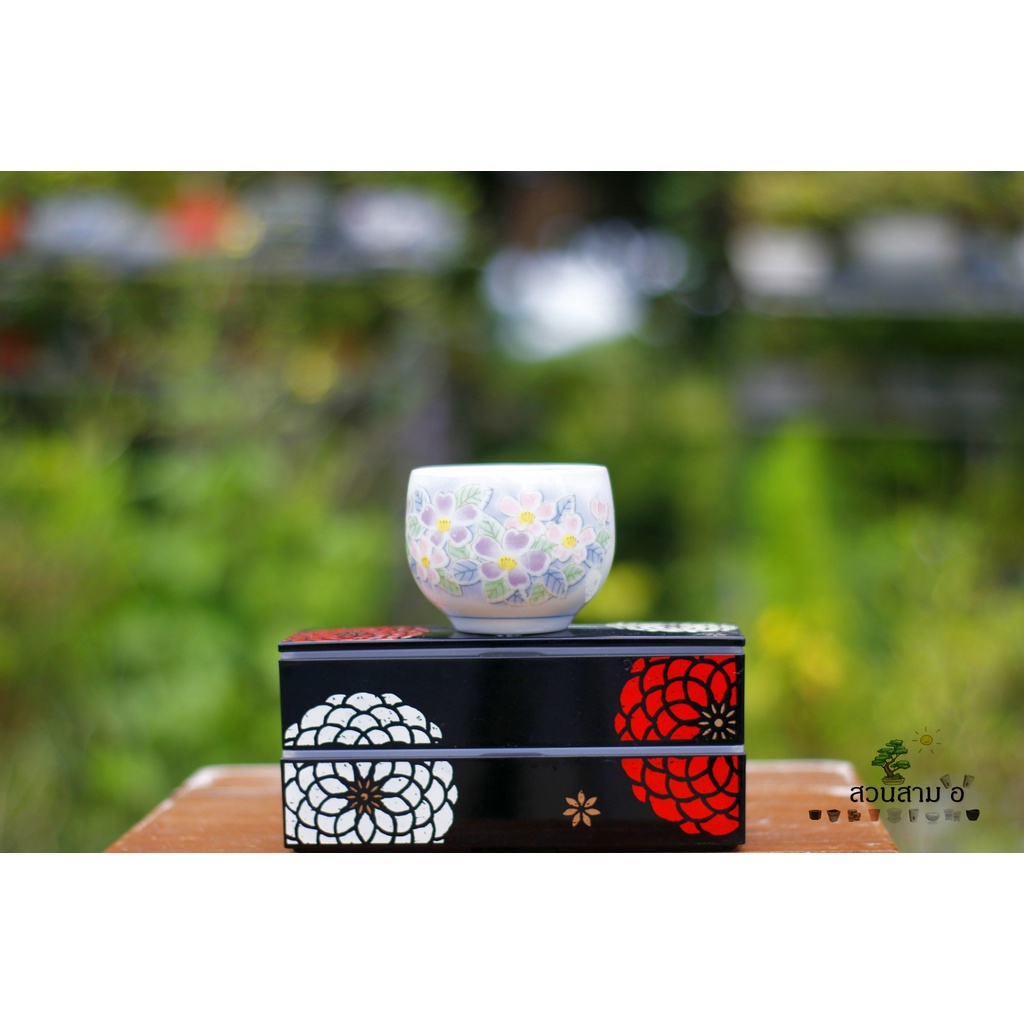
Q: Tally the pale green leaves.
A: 10